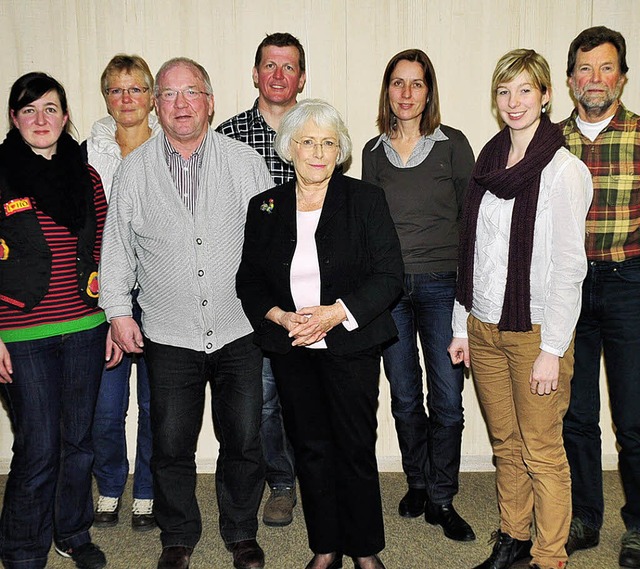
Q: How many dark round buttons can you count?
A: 5